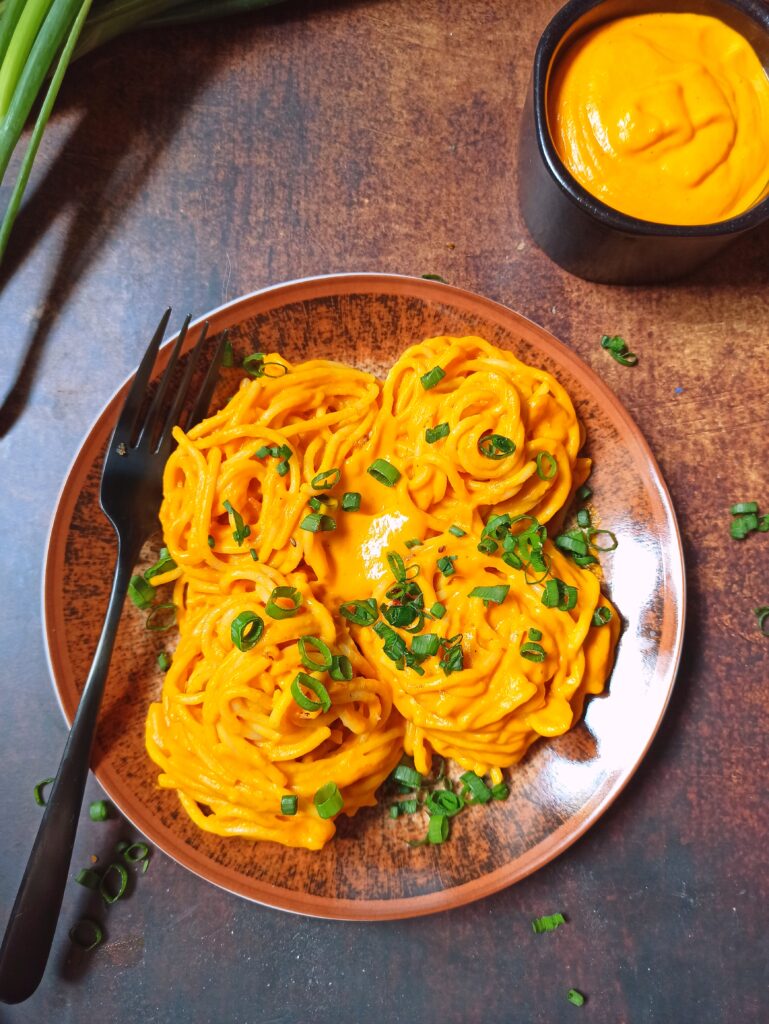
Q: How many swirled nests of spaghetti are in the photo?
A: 4